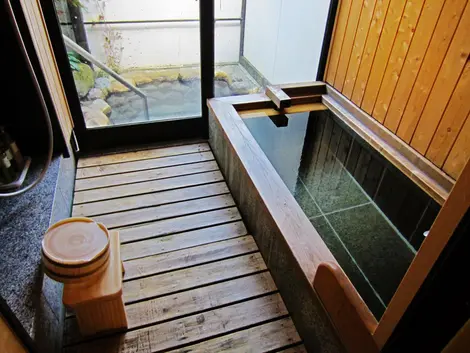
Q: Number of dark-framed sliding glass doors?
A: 1